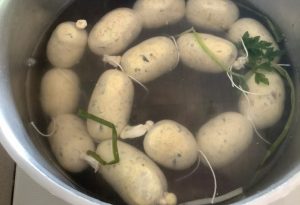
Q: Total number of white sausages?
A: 14